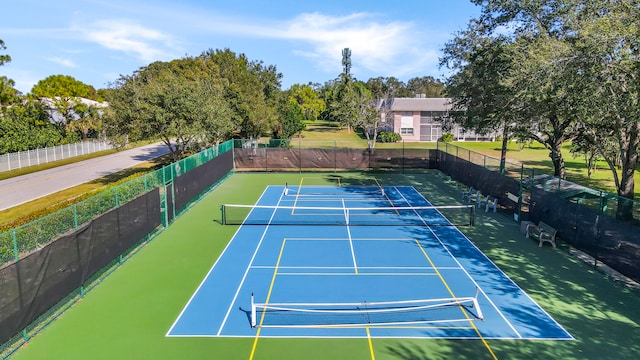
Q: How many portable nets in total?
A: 2